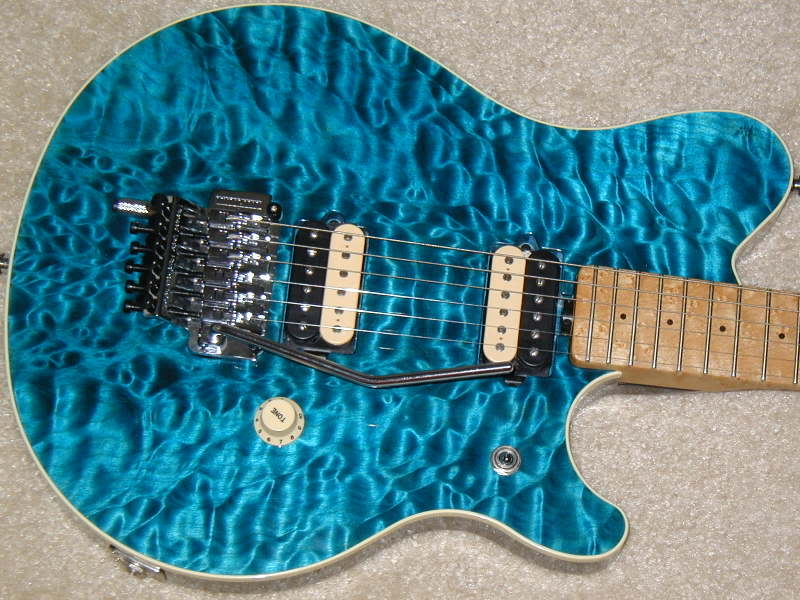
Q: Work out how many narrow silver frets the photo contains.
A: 9